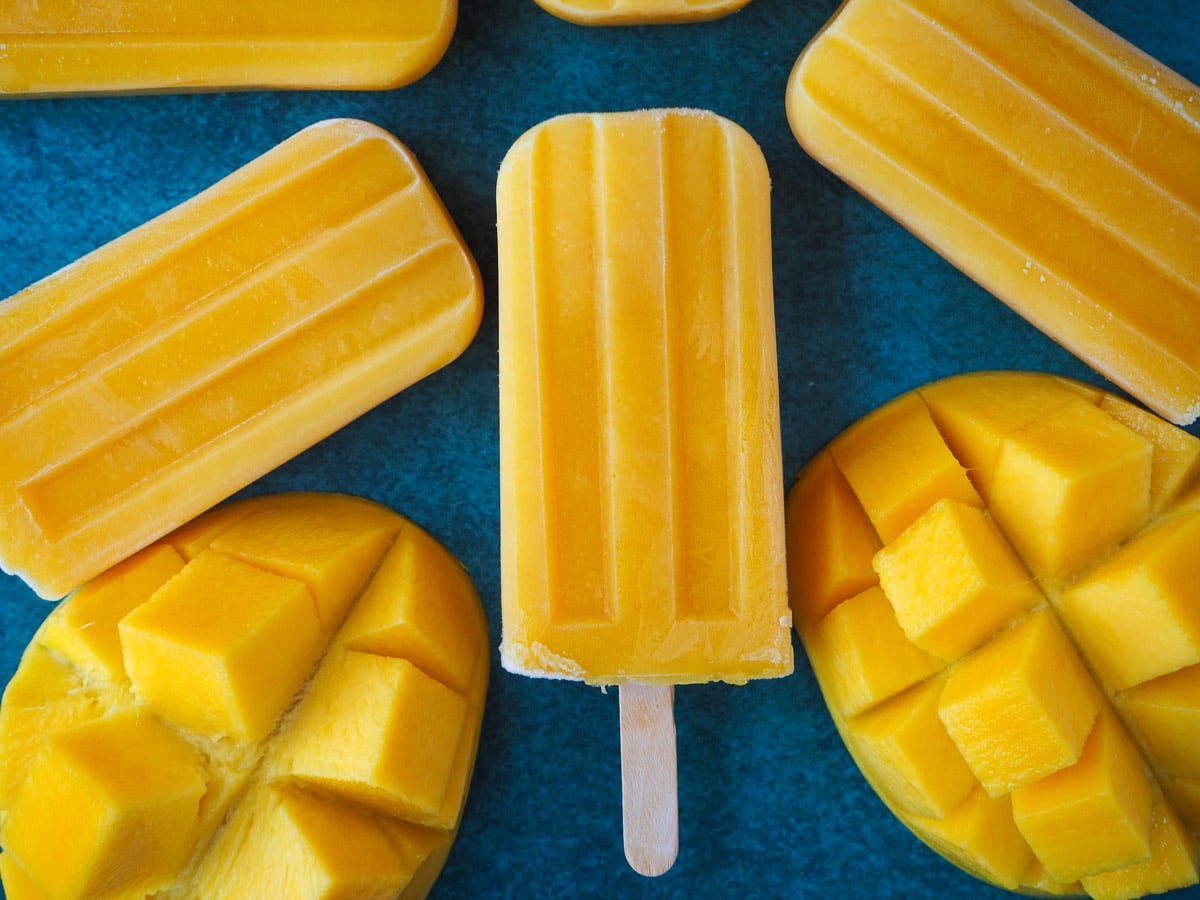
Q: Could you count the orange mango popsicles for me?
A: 5